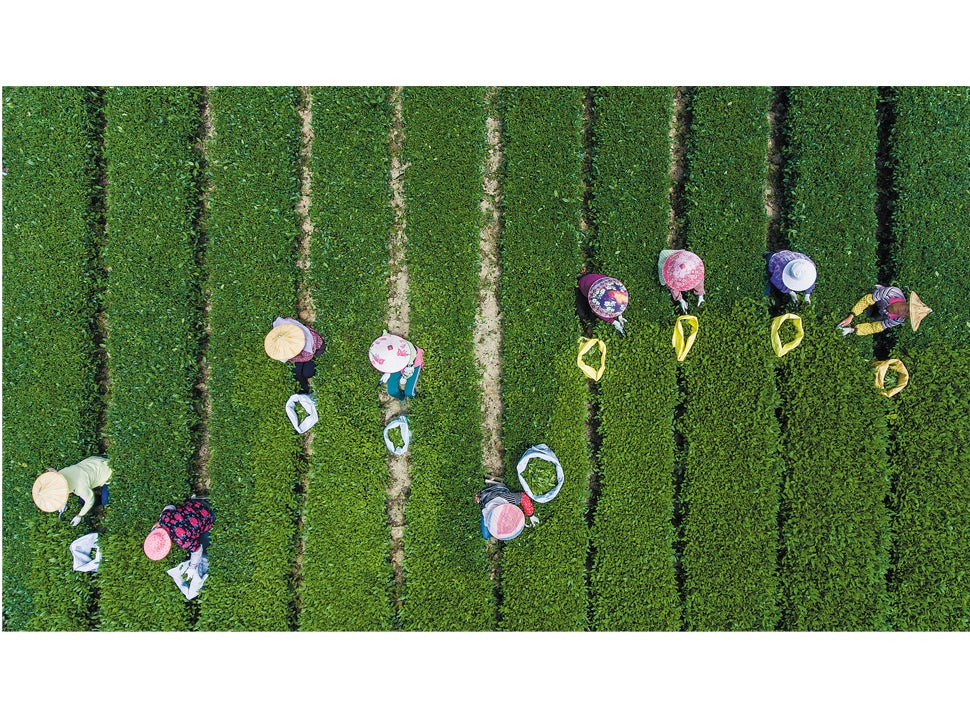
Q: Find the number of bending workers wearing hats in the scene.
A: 9